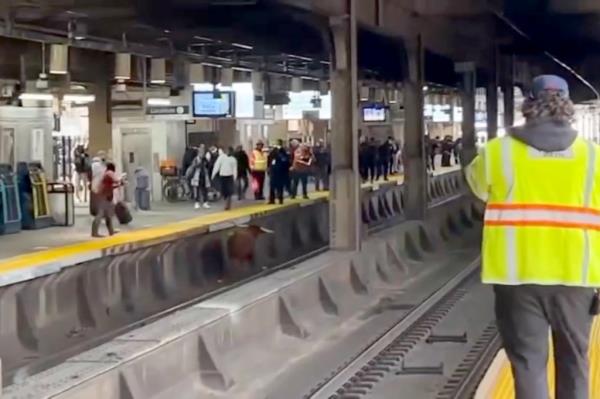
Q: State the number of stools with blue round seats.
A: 0